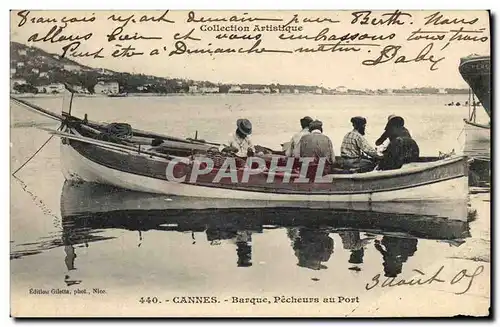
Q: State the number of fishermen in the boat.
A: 5